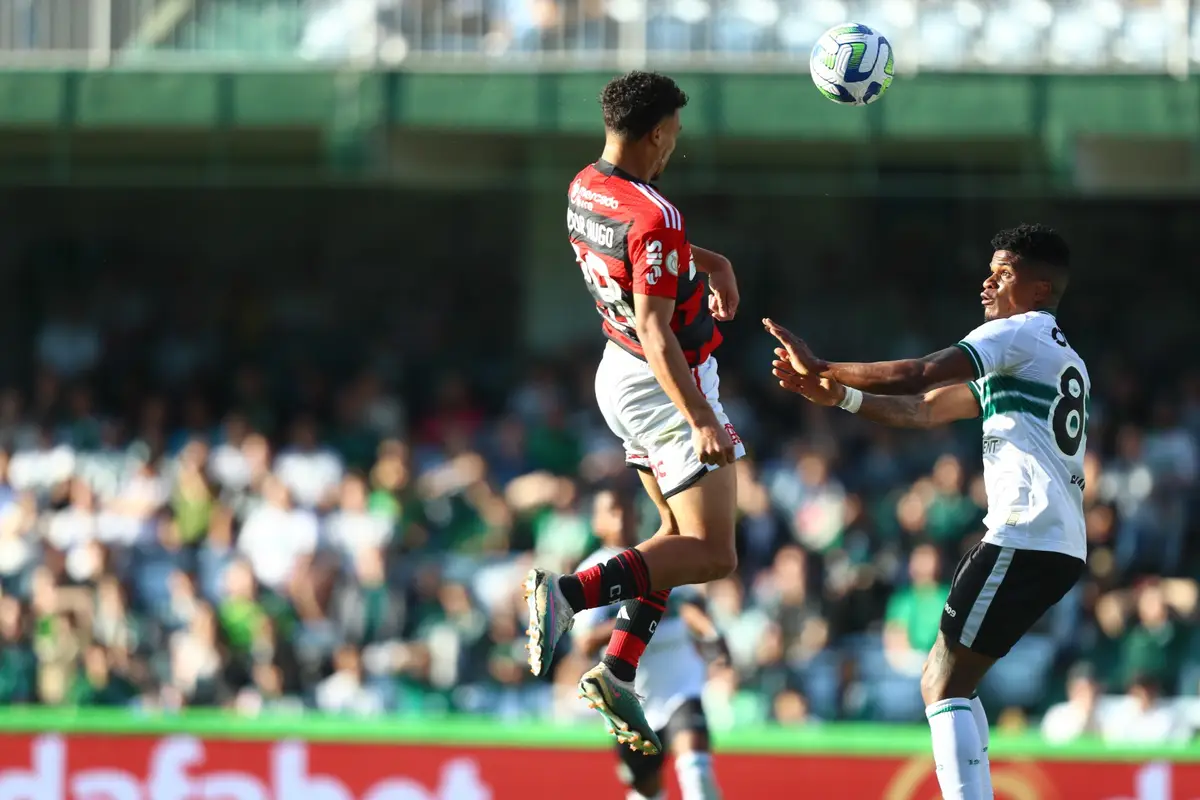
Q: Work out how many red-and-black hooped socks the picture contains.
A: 2